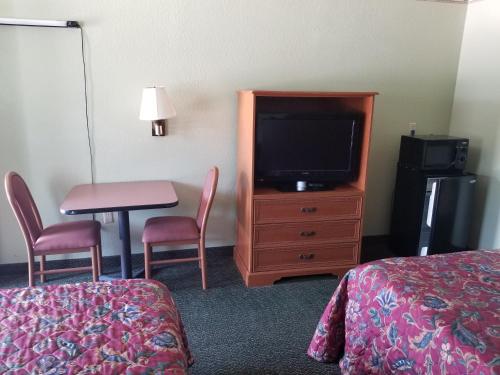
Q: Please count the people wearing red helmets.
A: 0